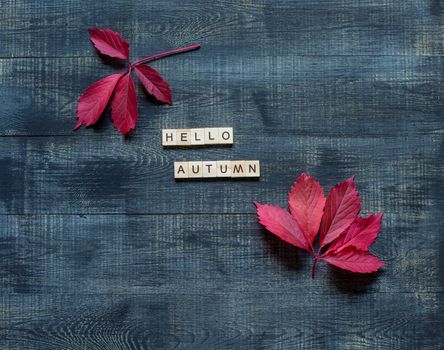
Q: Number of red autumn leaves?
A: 9